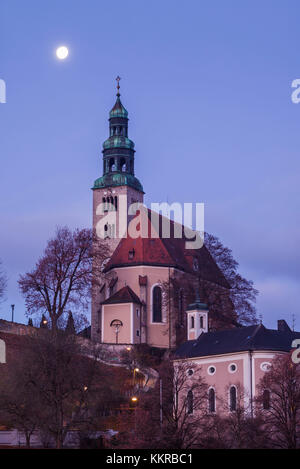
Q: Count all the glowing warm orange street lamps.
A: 5